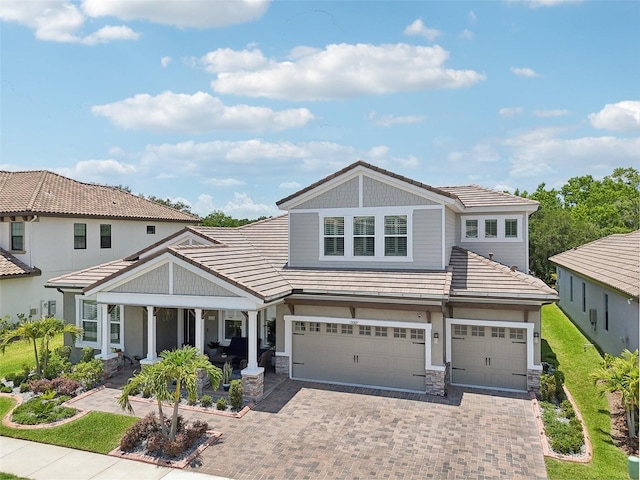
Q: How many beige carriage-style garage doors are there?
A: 2